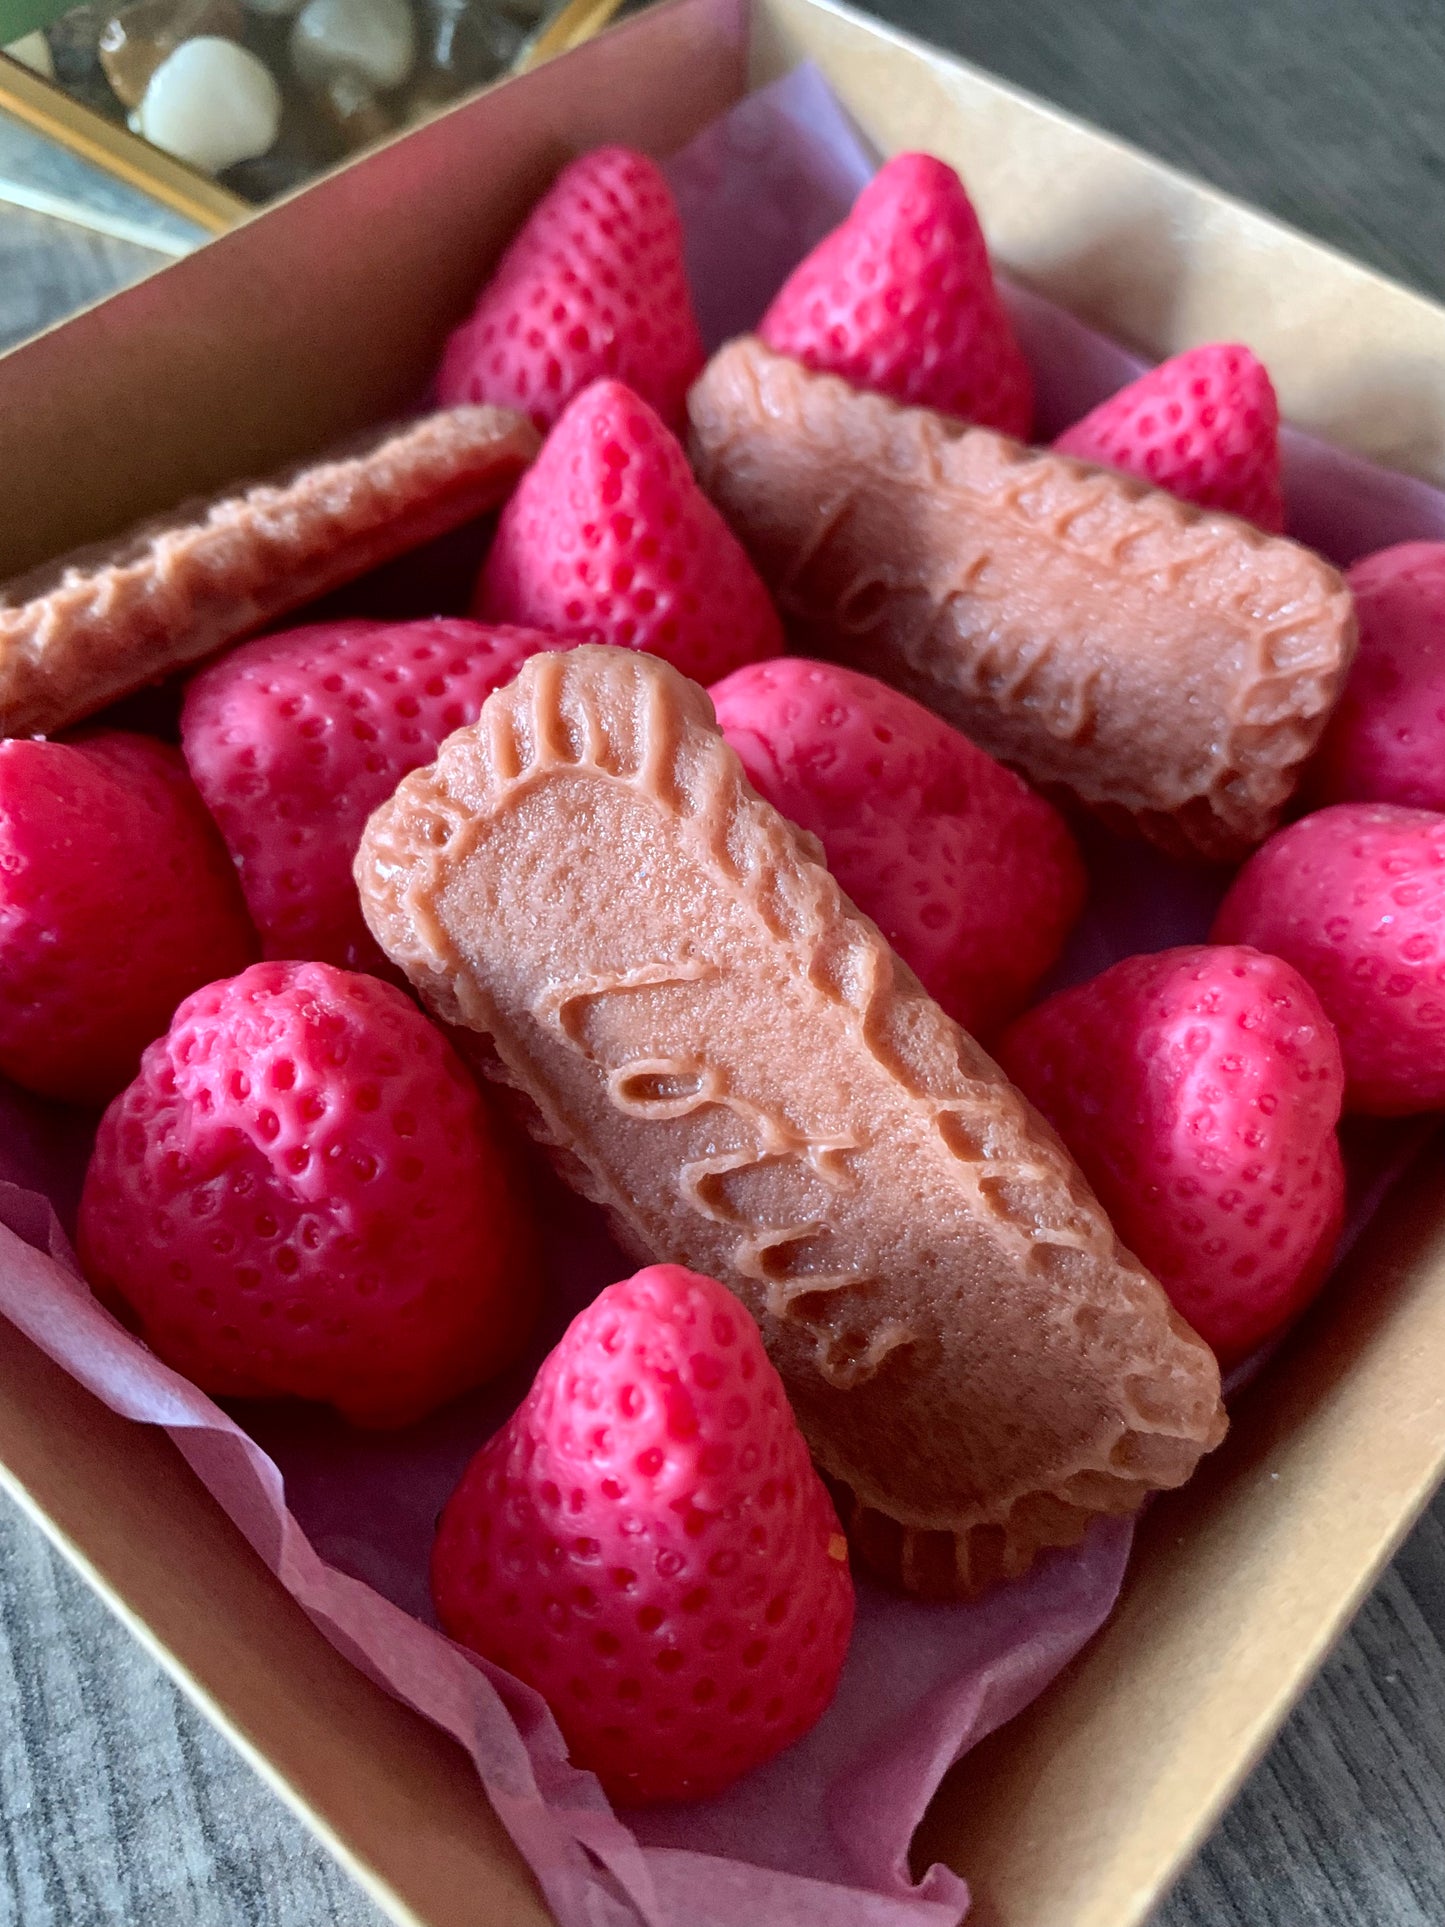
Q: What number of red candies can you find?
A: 12